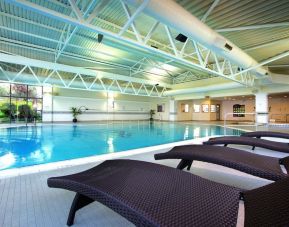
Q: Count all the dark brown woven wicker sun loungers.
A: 4